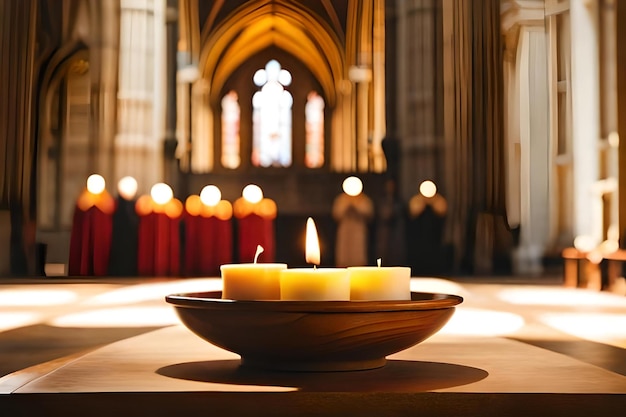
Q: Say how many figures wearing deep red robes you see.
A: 4